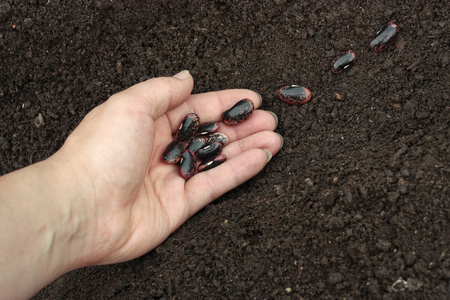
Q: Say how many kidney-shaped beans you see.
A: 12